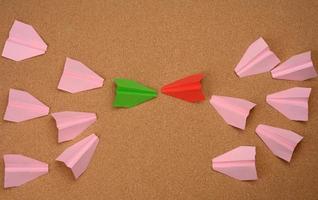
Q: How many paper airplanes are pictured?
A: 14